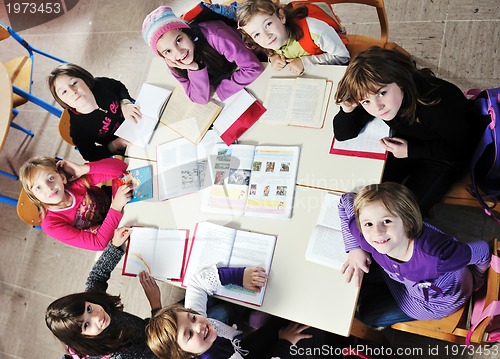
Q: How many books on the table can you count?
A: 11